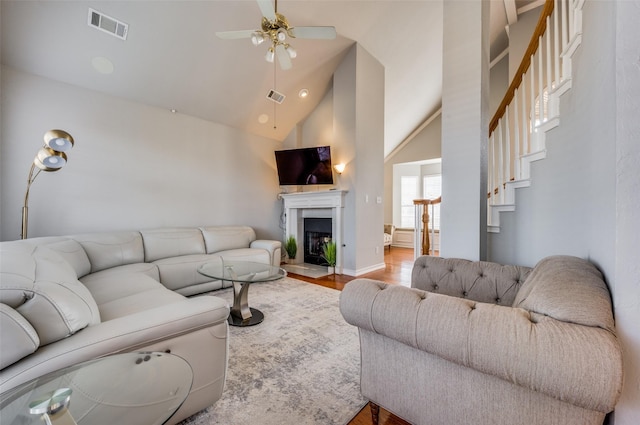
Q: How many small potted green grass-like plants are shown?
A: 2